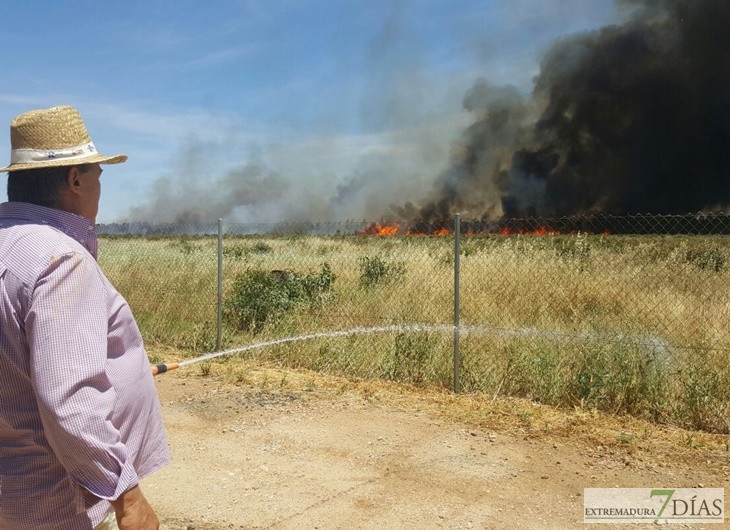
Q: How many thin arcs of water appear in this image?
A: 1